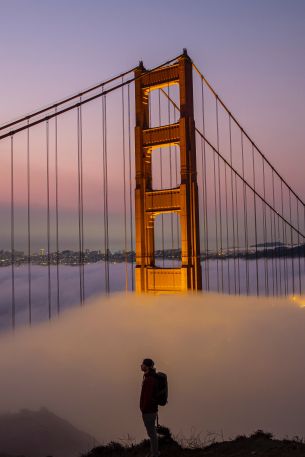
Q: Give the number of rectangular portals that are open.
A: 3